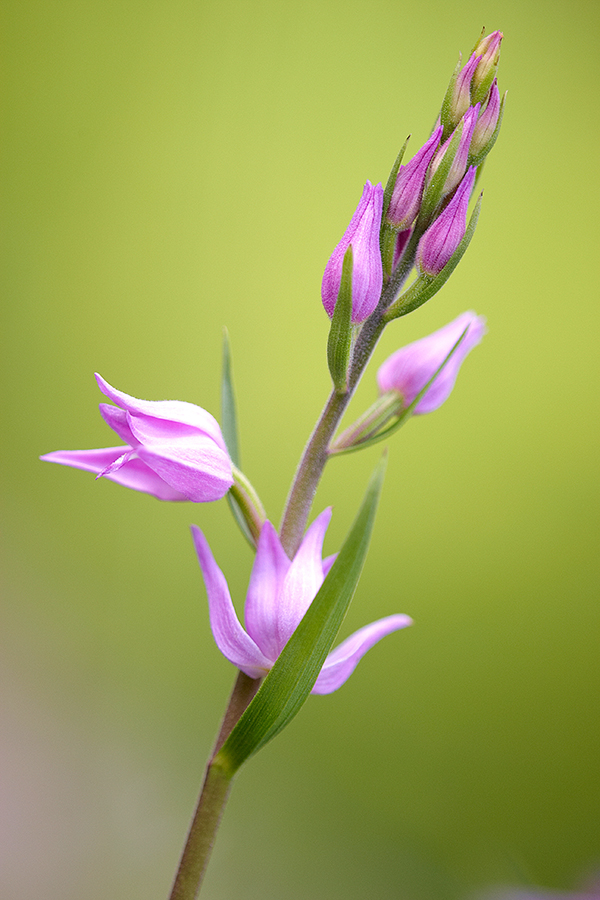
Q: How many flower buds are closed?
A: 8